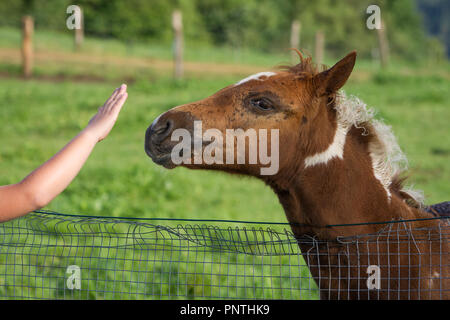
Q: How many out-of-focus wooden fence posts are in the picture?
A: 6